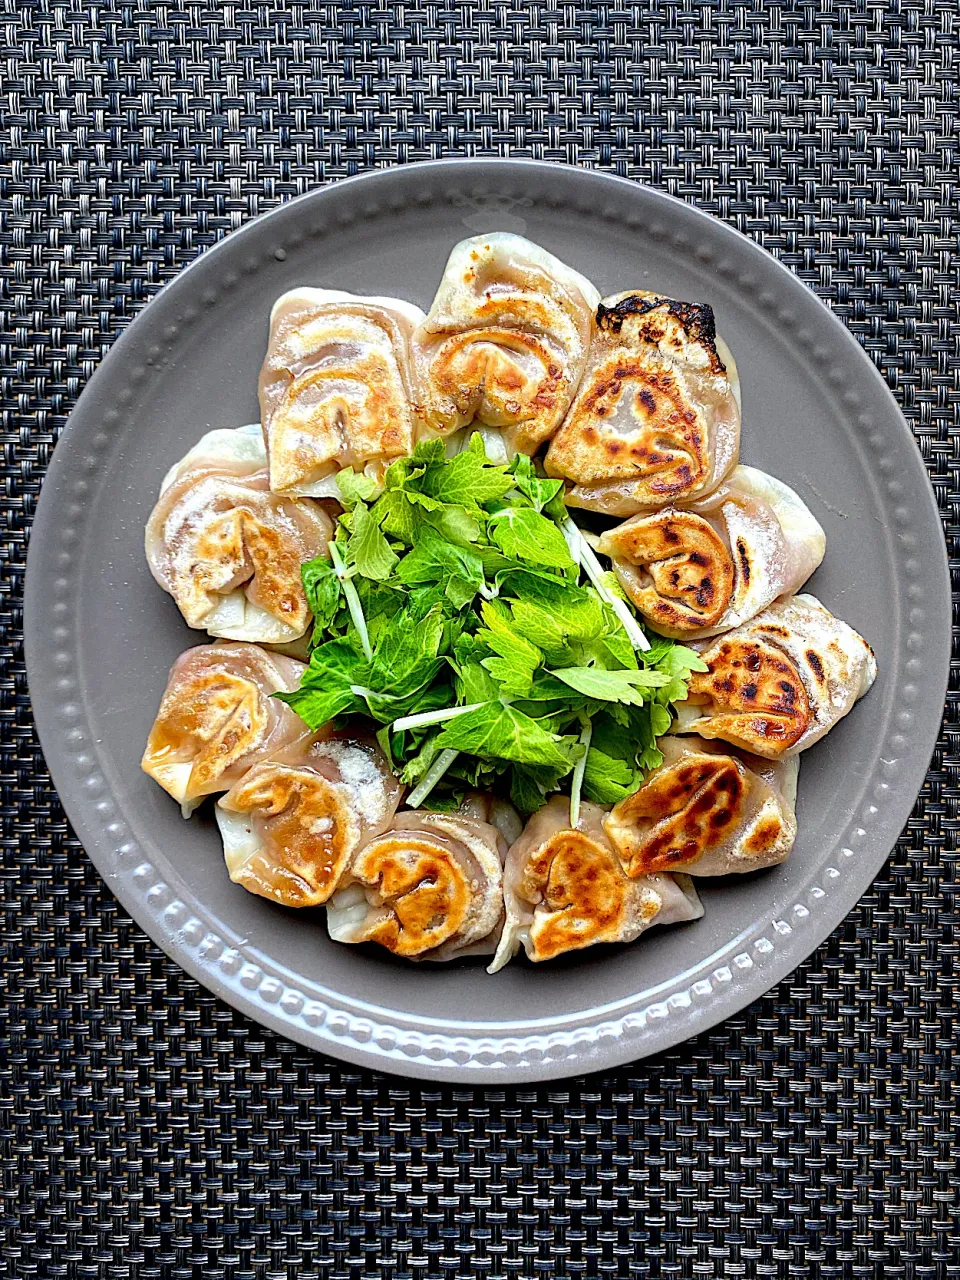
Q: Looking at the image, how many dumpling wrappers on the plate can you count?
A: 11